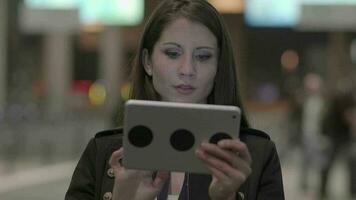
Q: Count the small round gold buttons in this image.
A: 3